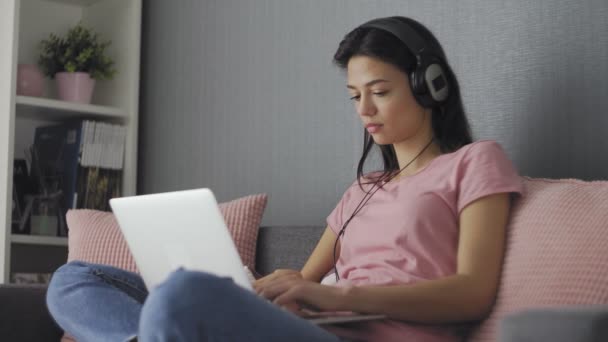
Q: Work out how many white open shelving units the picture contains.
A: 1